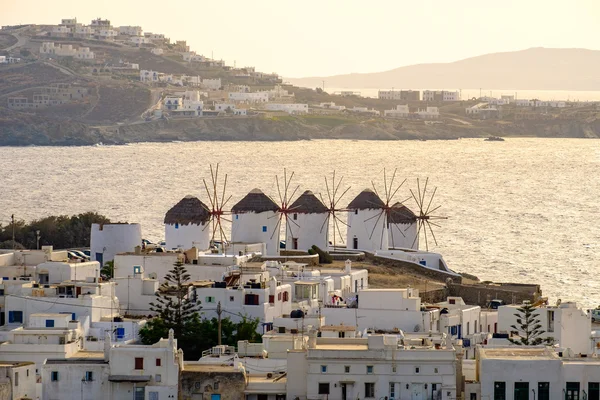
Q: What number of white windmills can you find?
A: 5